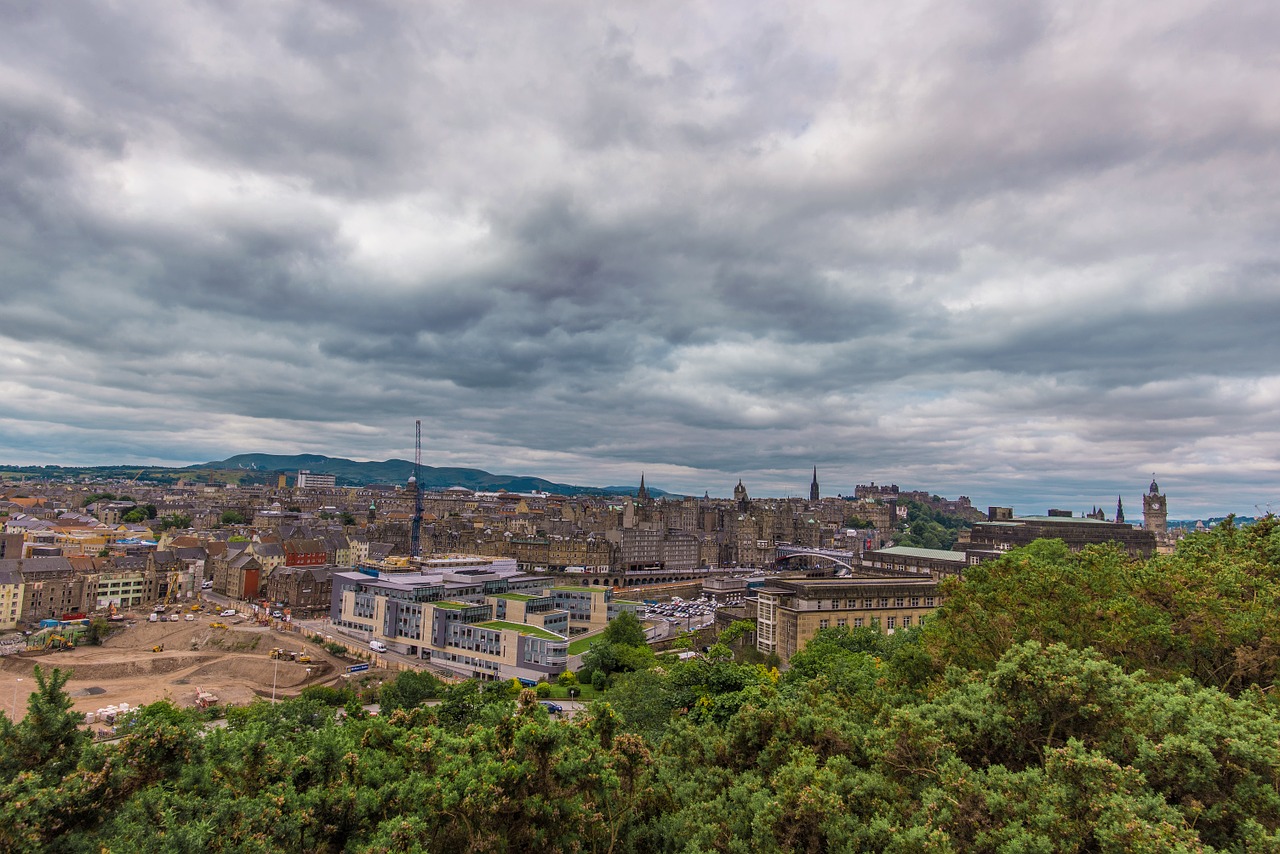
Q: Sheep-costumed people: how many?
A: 0